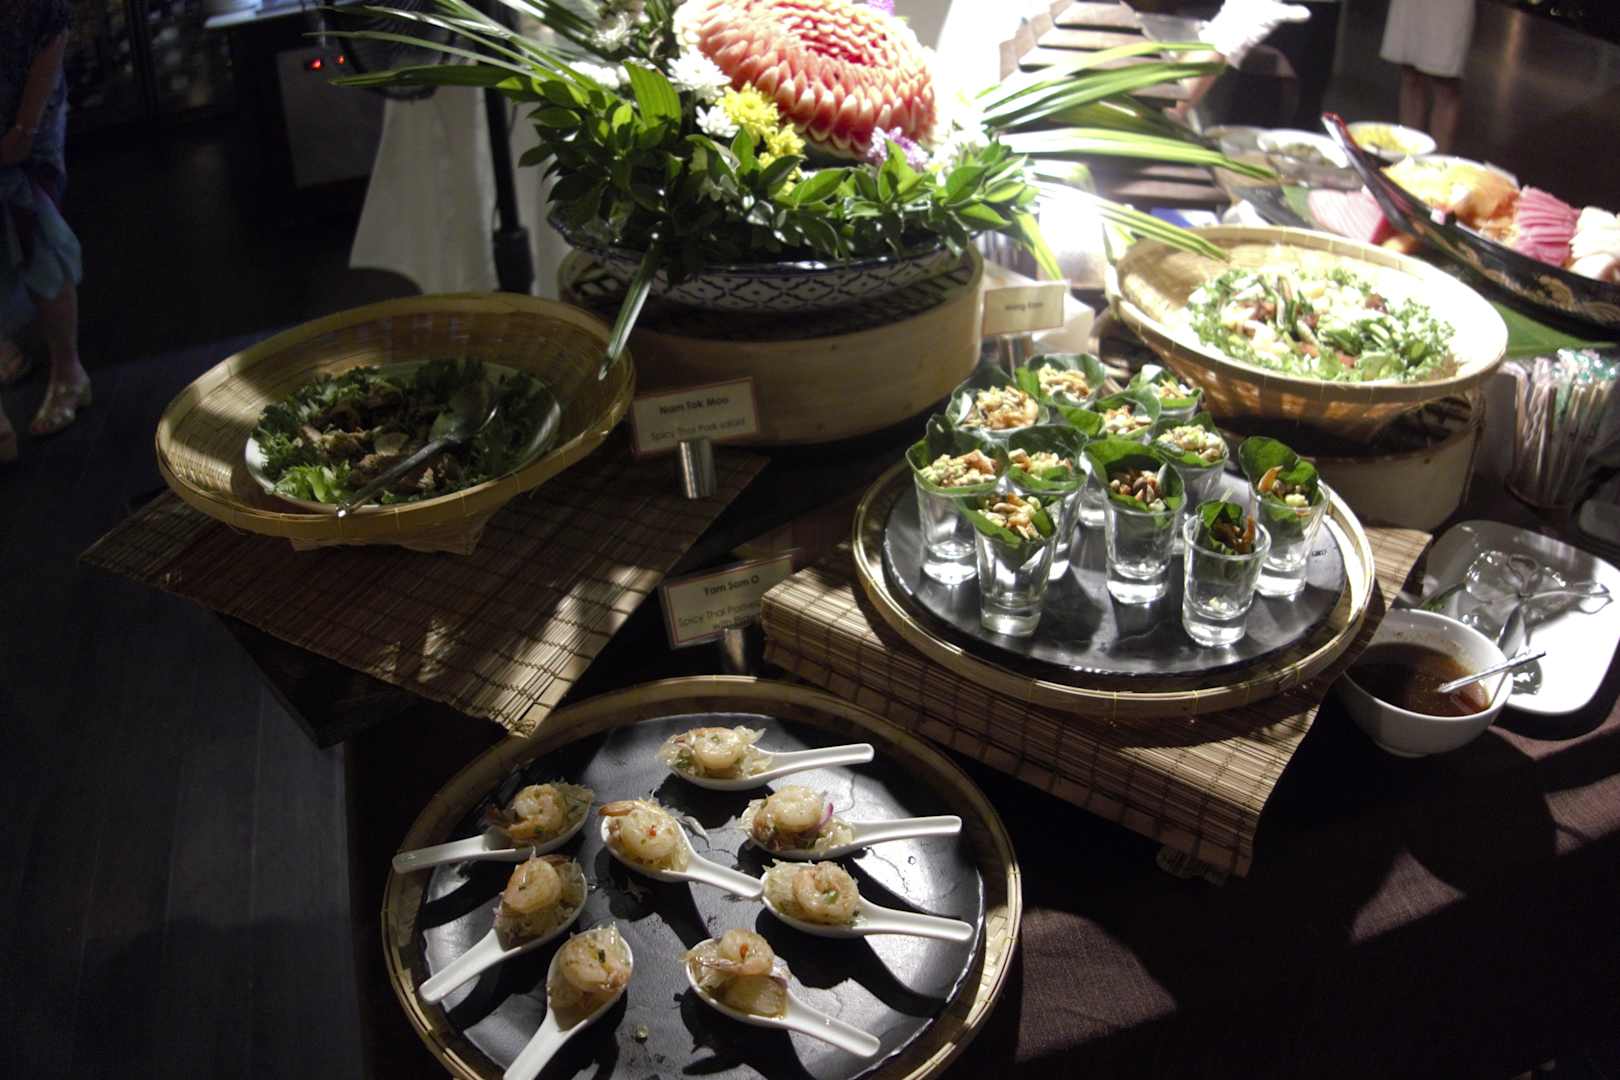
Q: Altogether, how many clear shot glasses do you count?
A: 11